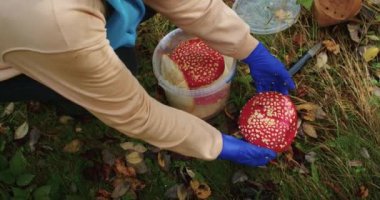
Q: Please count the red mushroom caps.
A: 2